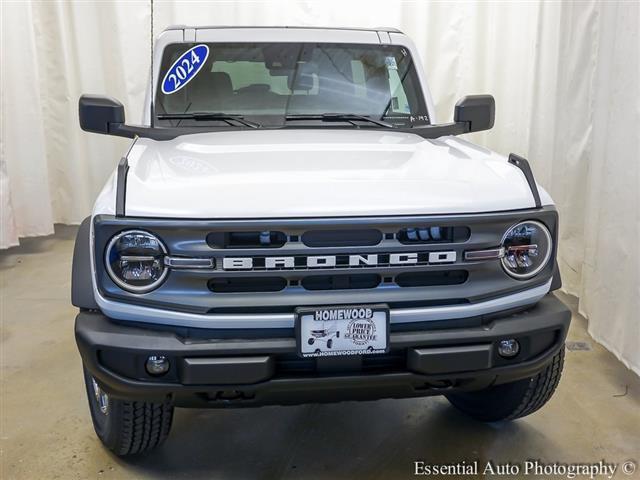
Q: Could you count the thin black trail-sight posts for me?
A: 2